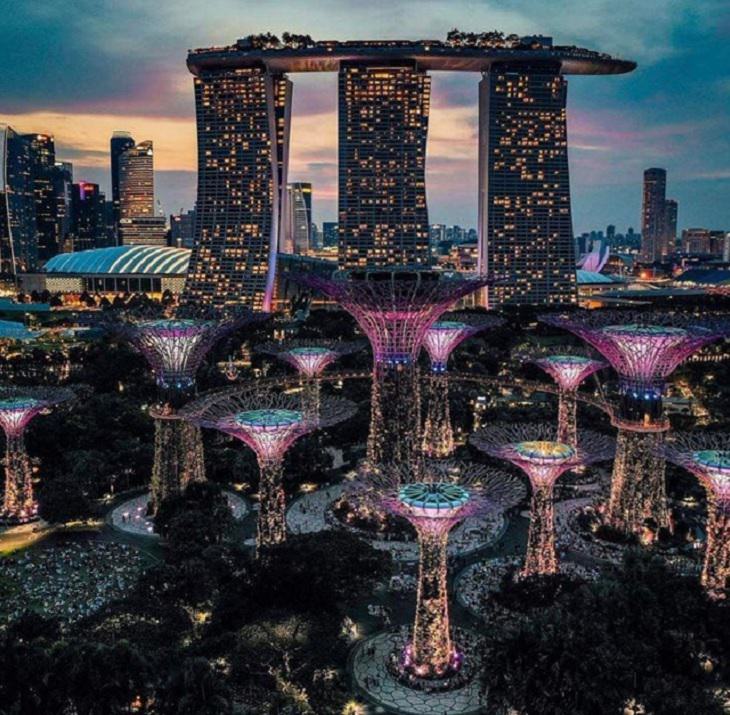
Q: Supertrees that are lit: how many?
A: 11